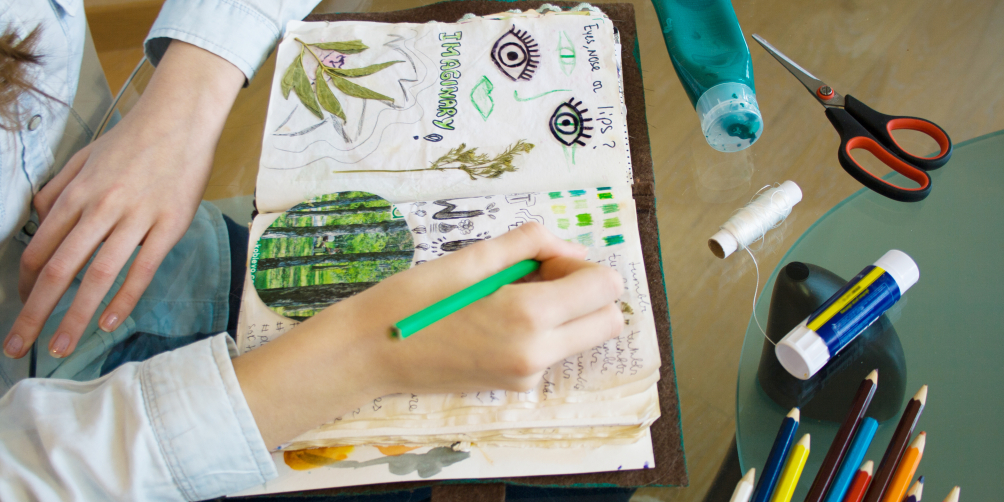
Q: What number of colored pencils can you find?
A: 11